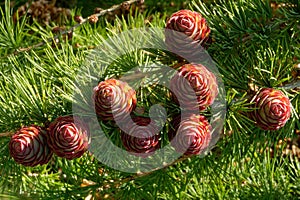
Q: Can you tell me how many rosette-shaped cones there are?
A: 8